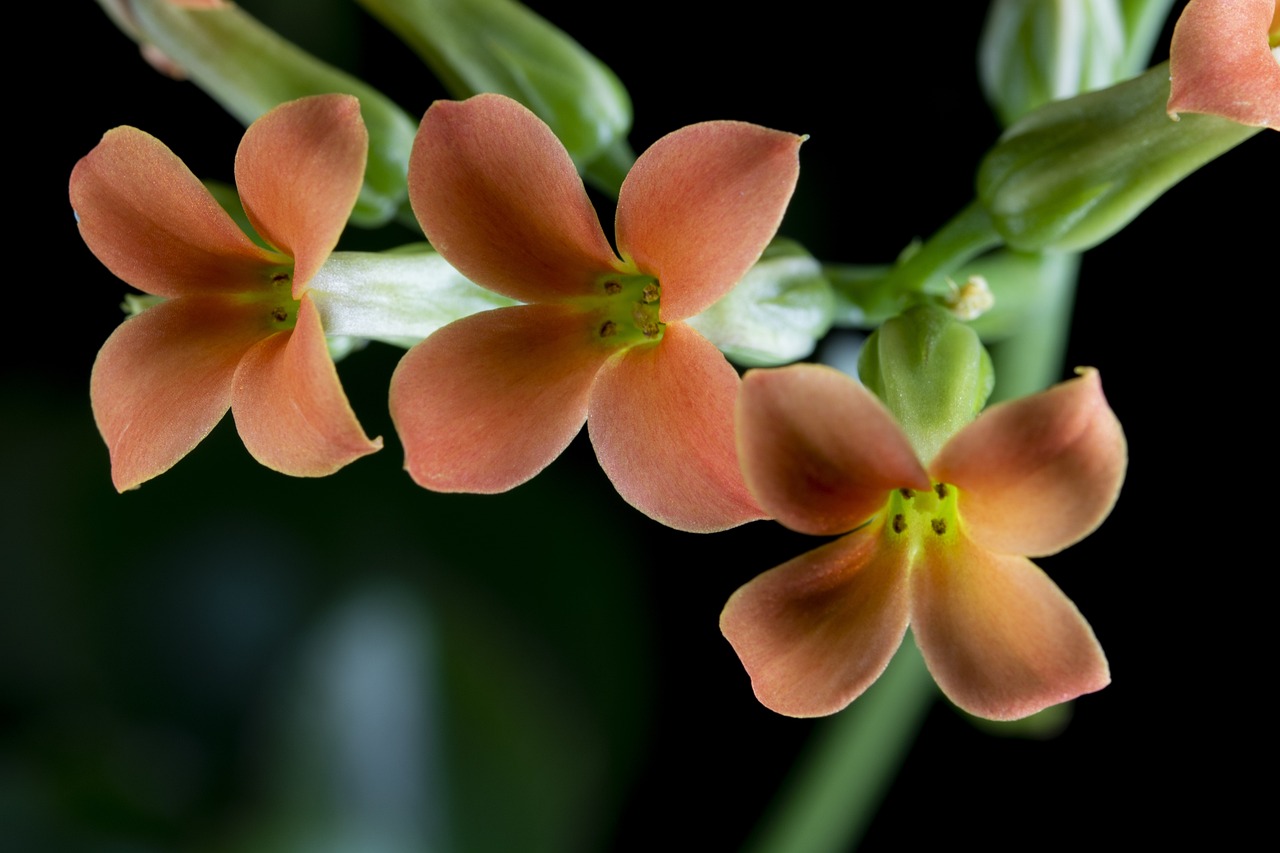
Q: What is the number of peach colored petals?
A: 13